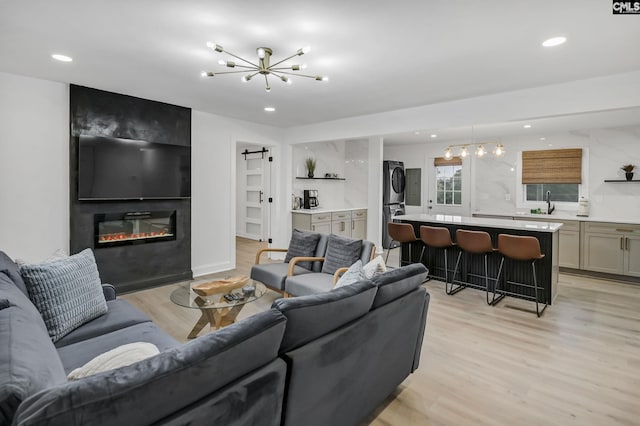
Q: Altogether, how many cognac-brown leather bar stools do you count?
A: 4